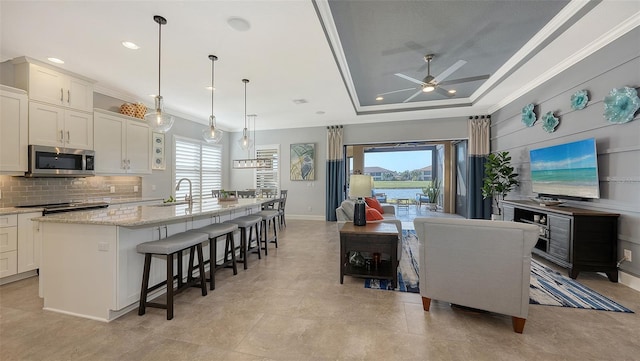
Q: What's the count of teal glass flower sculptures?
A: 4